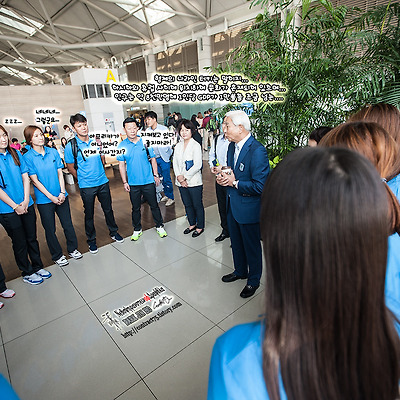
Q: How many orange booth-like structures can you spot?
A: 0